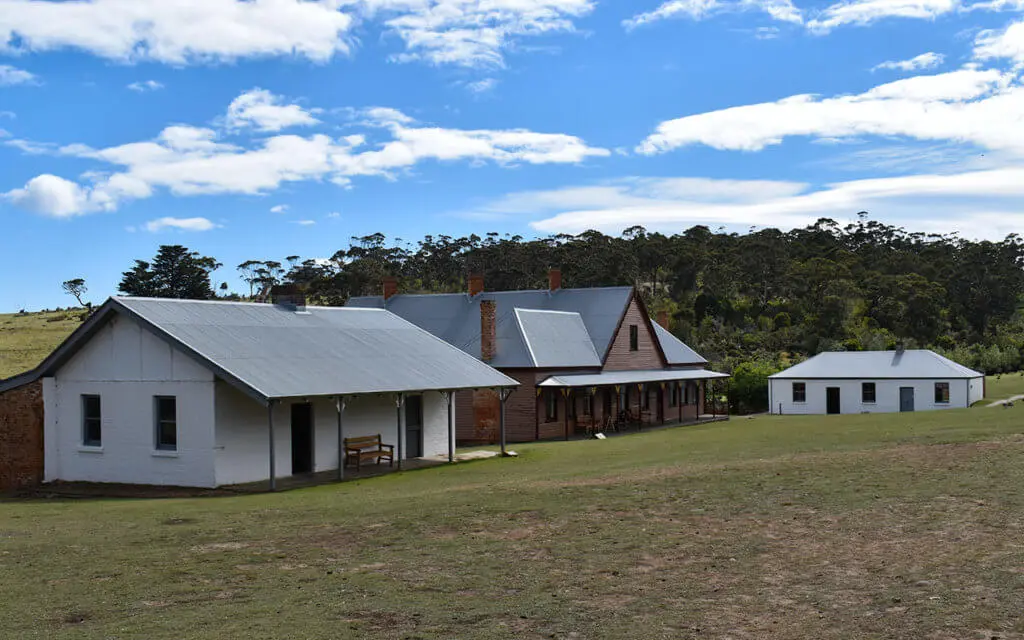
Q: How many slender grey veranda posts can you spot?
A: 5